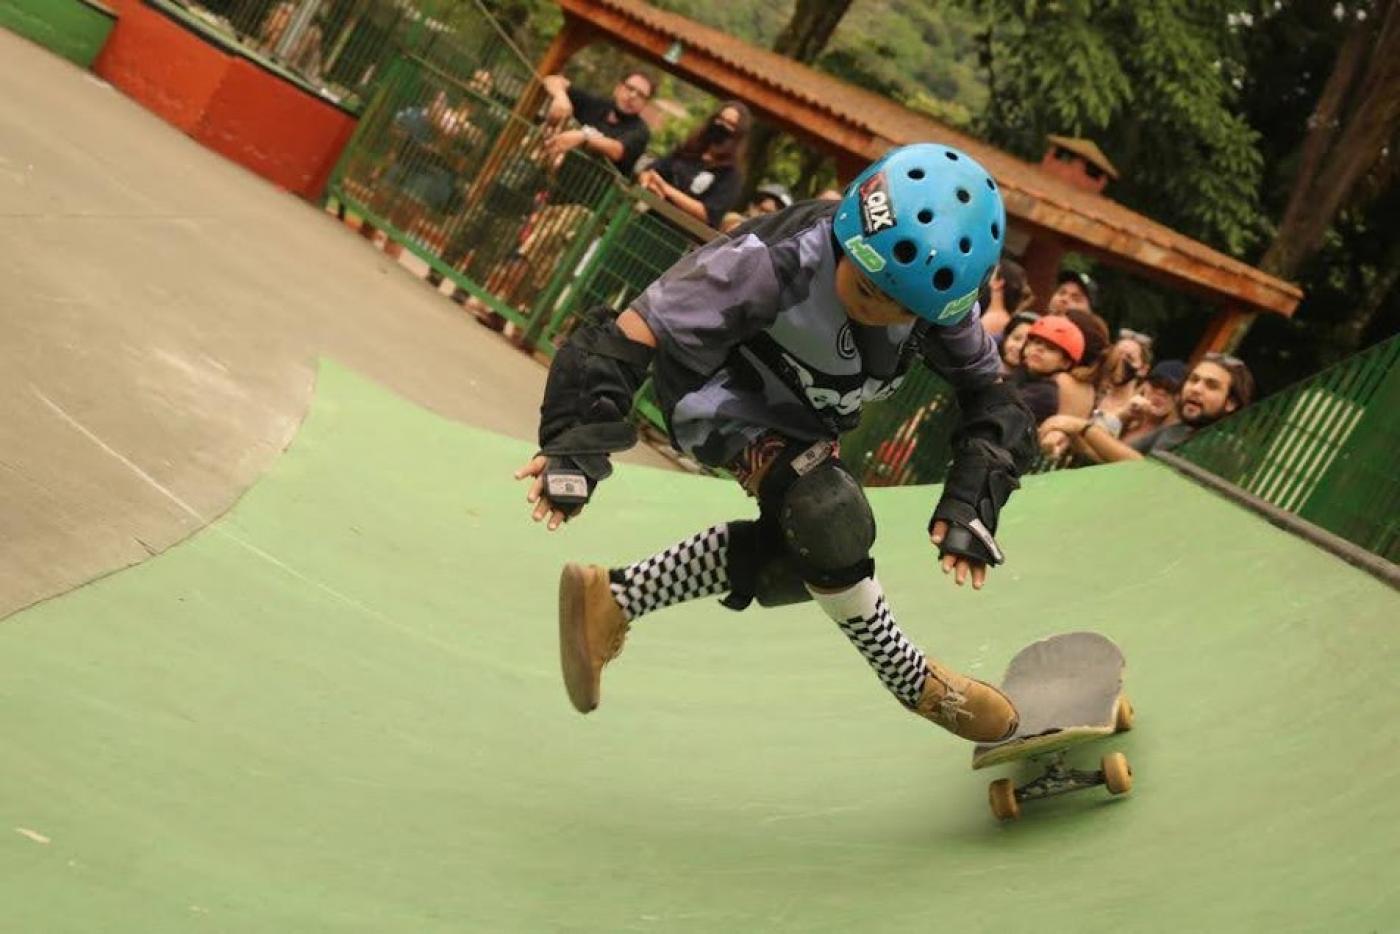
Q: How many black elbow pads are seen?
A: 2